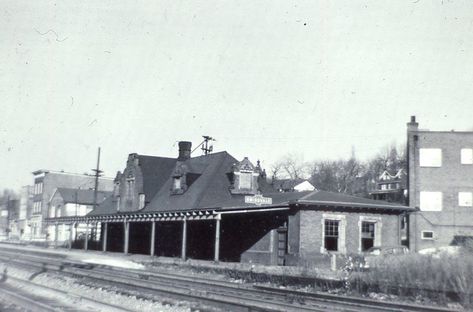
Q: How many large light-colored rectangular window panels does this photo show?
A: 4